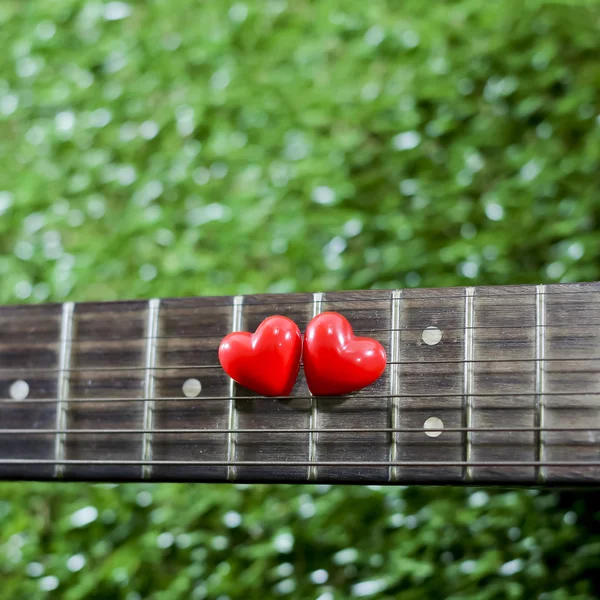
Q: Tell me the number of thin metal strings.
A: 6